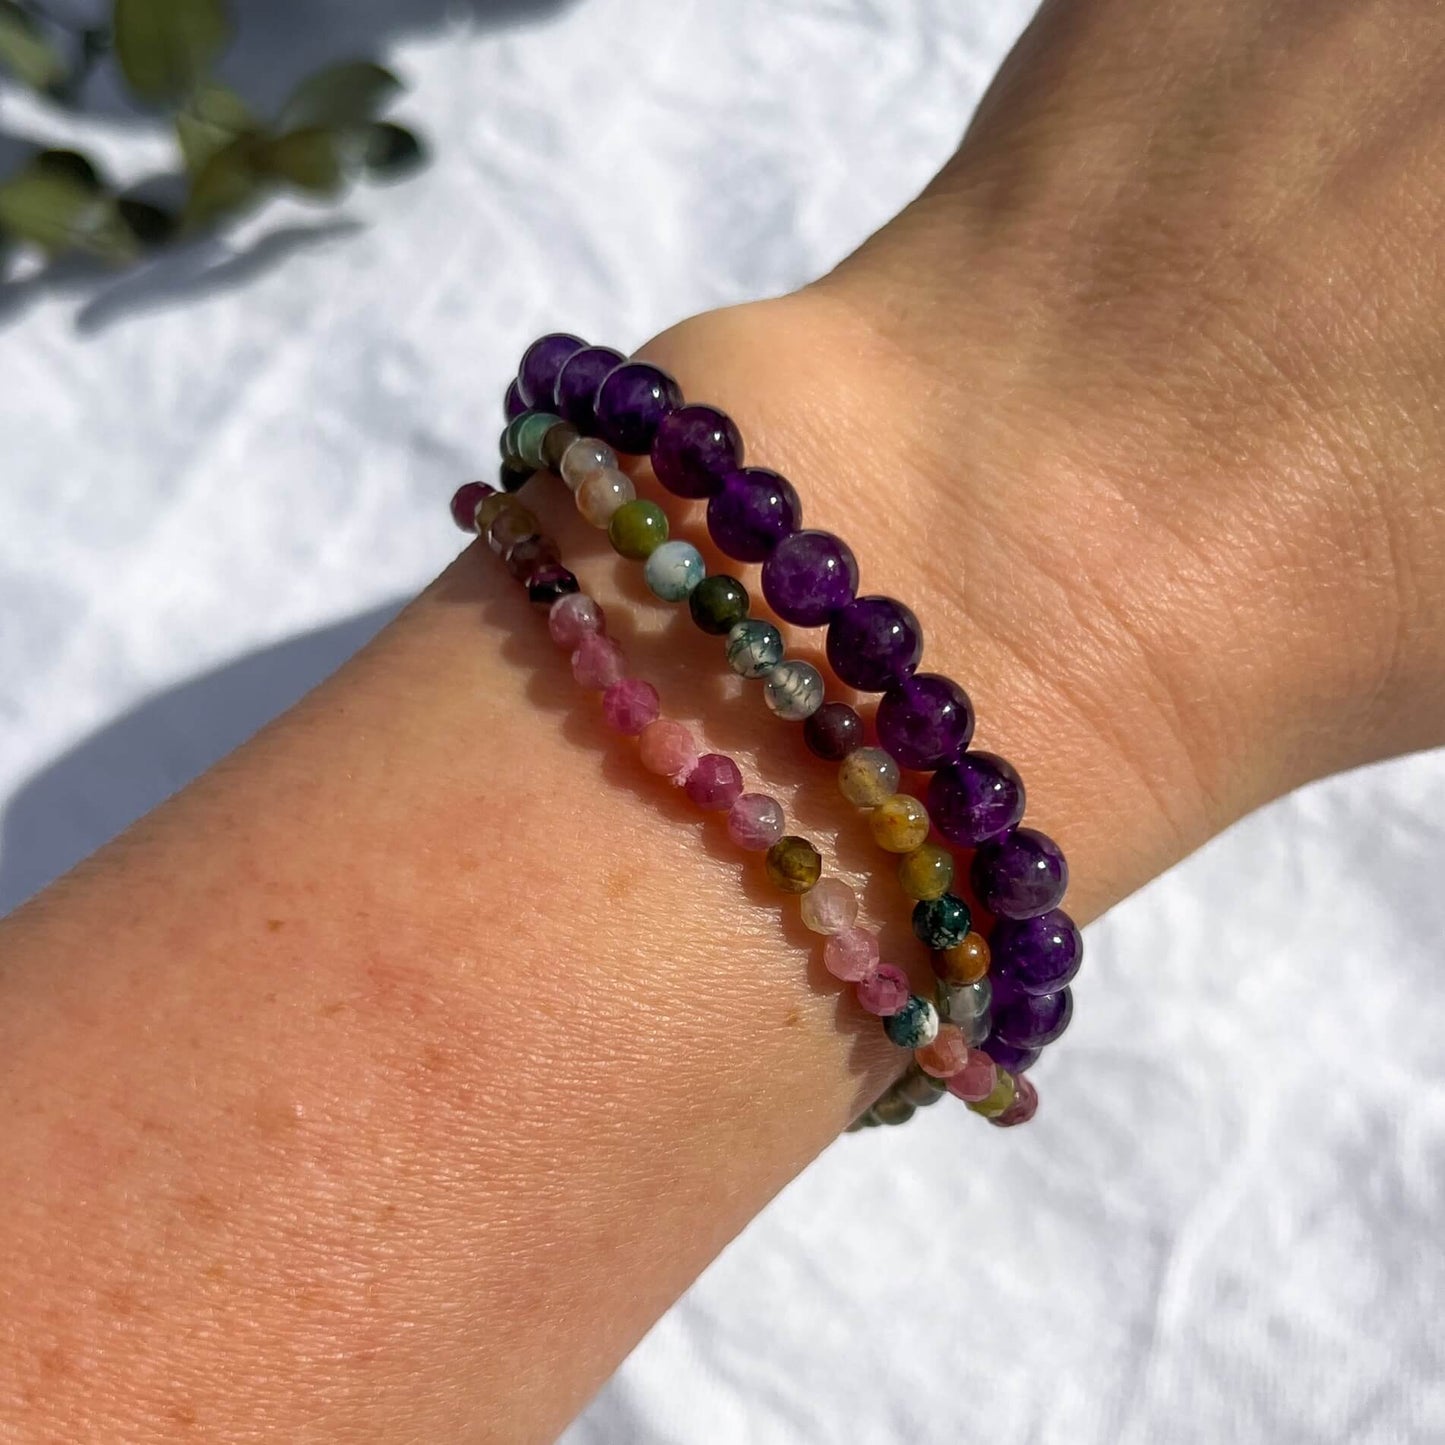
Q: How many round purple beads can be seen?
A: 14